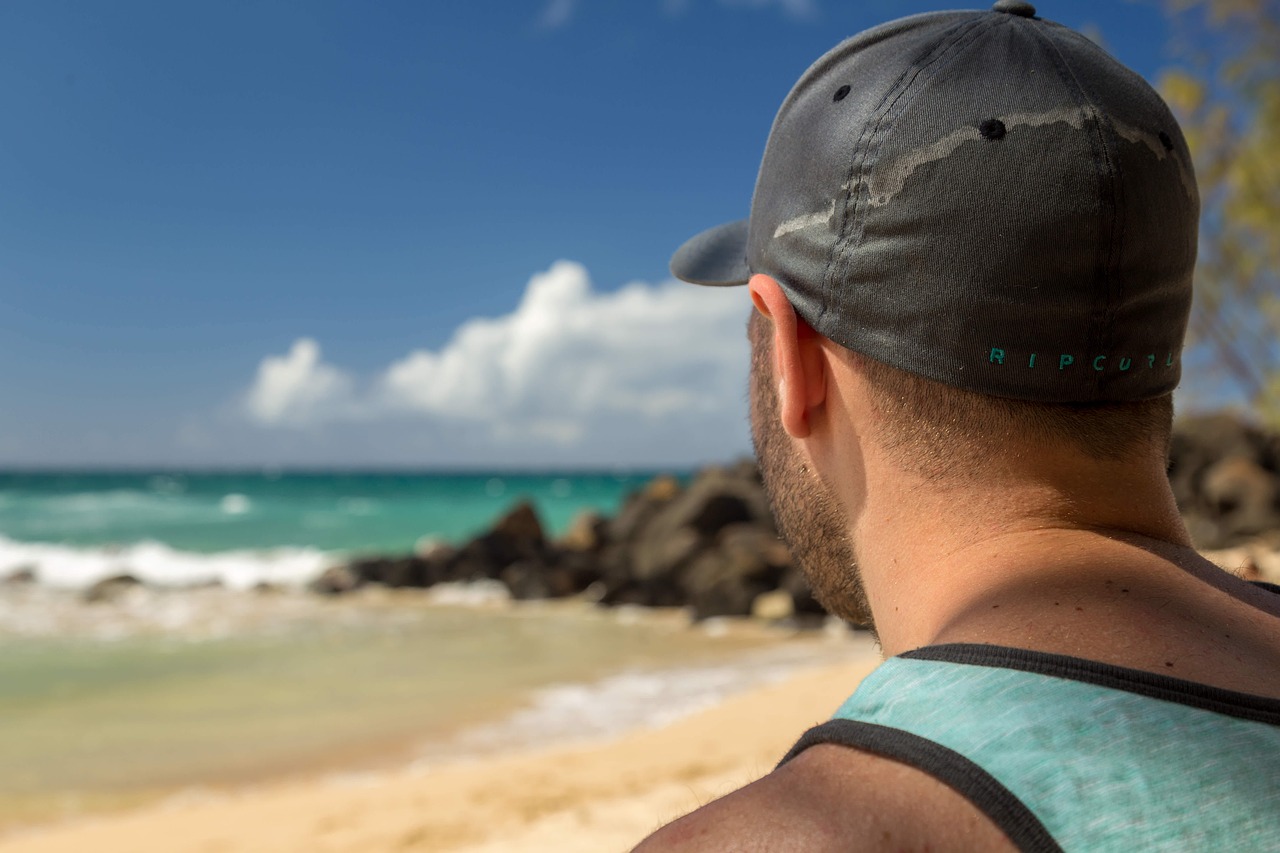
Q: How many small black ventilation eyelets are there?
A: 3